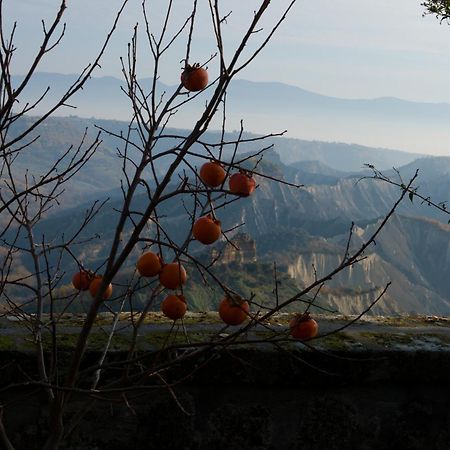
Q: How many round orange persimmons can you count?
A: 11